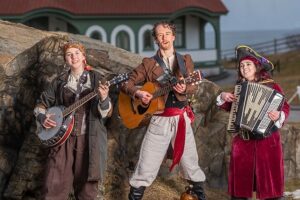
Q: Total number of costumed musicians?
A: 3